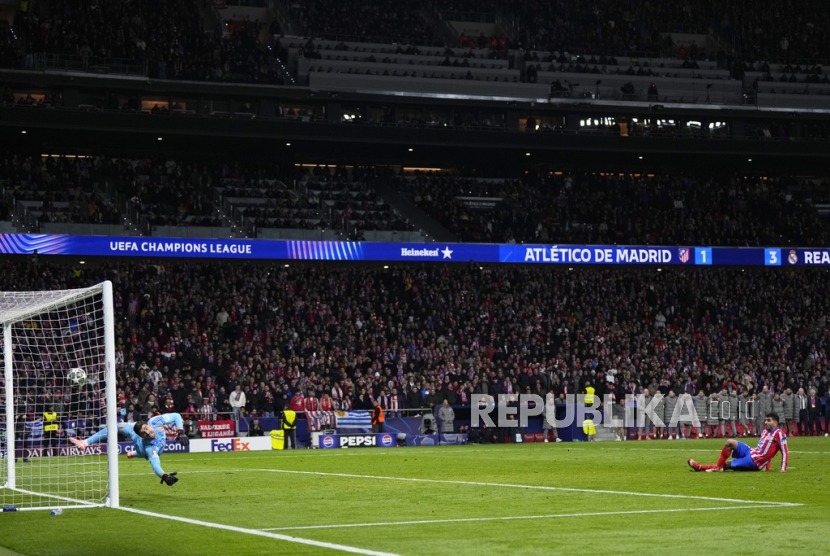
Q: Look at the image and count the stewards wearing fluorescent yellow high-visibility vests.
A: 3